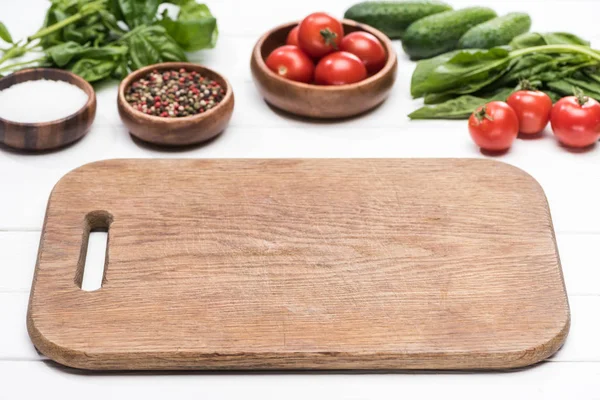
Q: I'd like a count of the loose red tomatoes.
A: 3